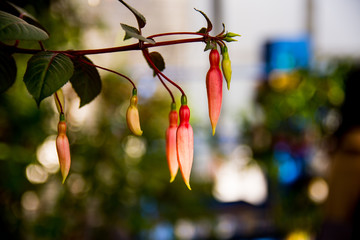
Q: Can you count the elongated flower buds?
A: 6